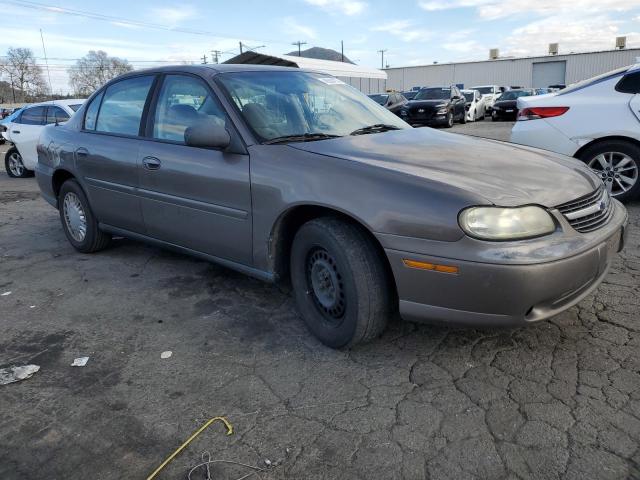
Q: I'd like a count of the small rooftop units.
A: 3